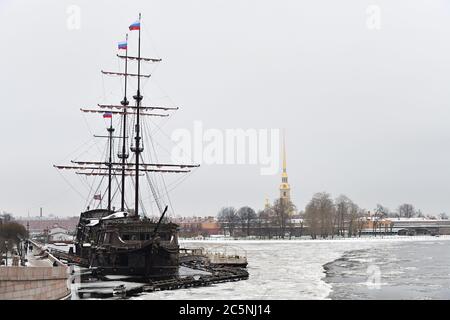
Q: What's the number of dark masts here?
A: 3